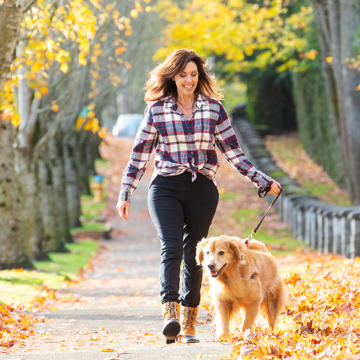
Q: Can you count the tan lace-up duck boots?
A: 2